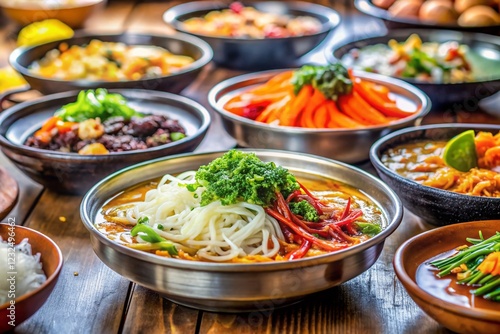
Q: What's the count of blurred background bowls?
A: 5